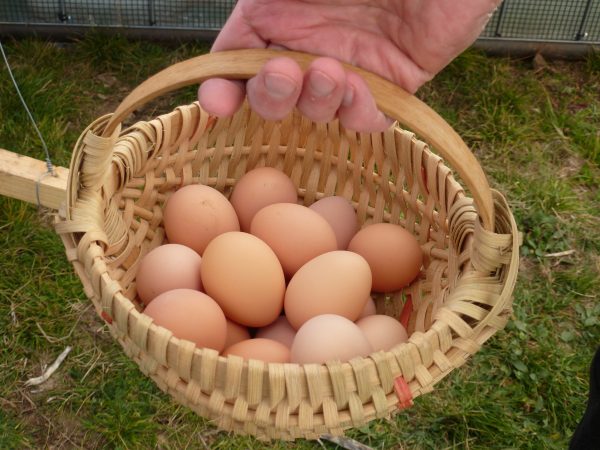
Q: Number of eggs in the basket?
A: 15